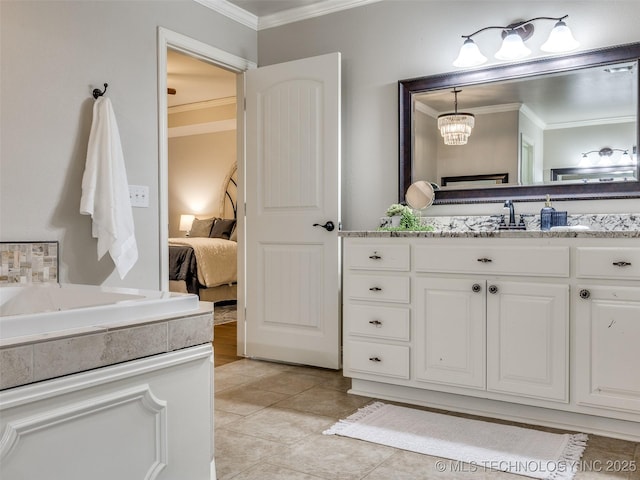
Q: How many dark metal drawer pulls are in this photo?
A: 6